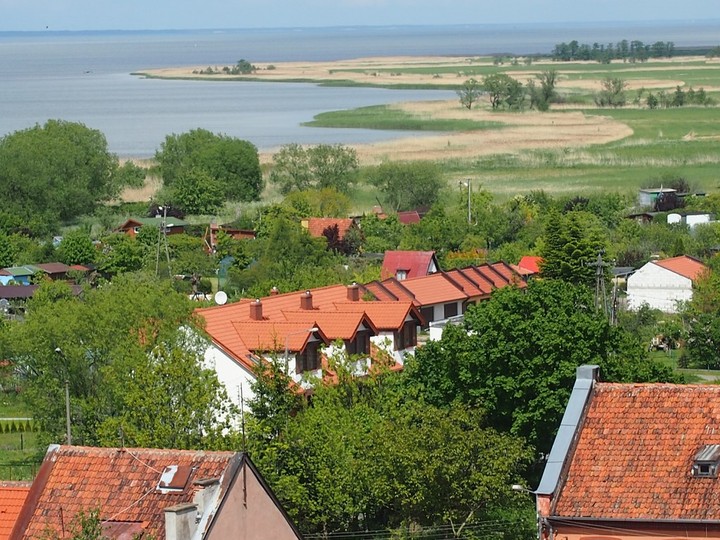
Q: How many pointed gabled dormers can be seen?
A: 3